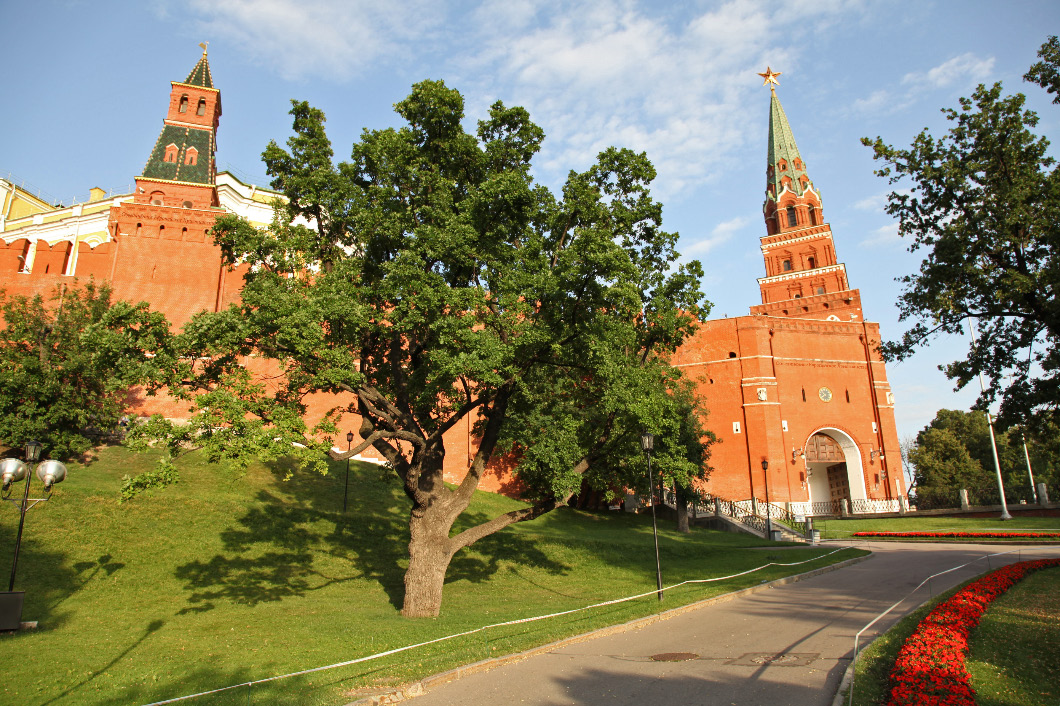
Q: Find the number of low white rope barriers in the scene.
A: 2